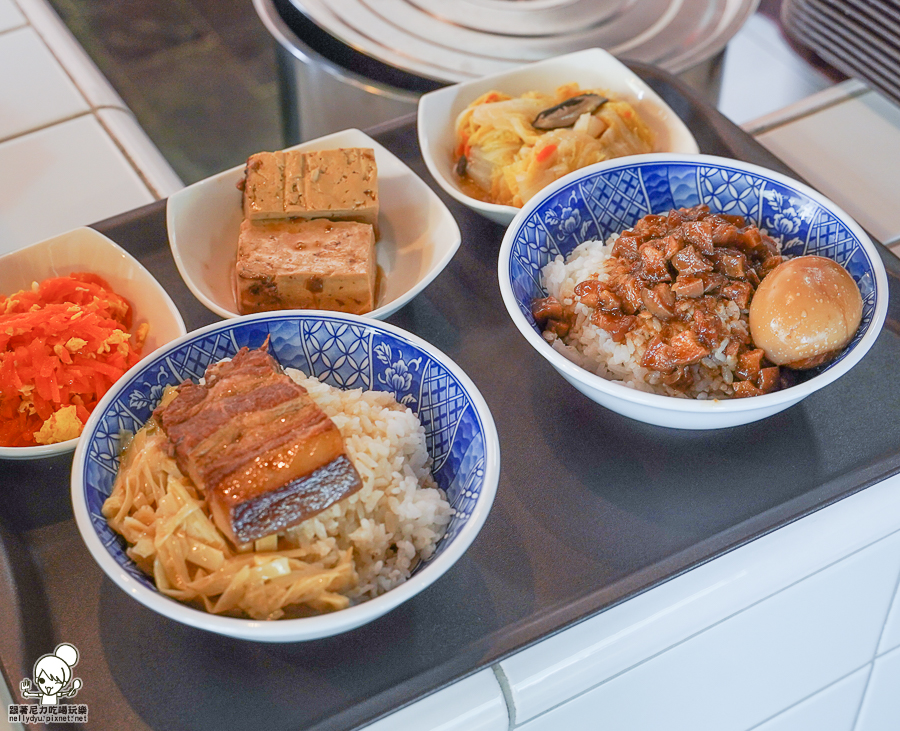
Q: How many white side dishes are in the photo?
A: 3